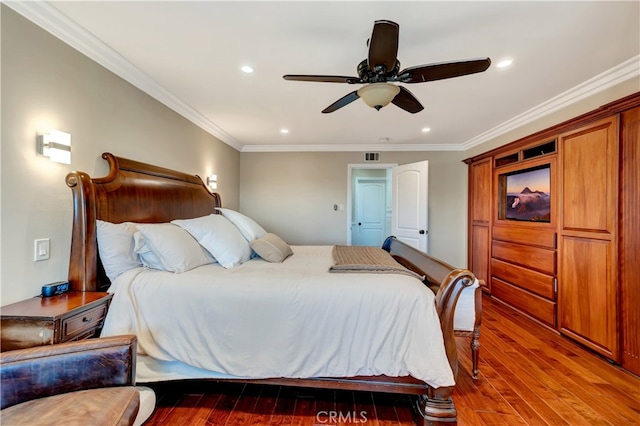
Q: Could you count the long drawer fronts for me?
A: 4